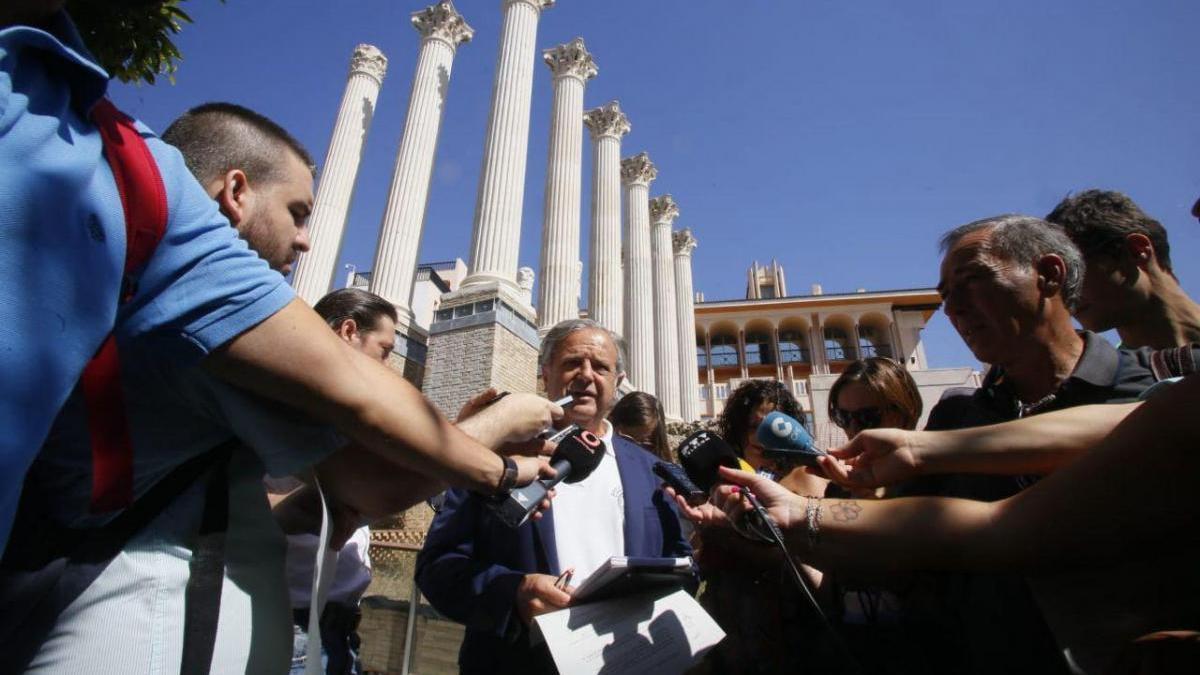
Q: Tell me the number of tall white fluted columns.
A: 8